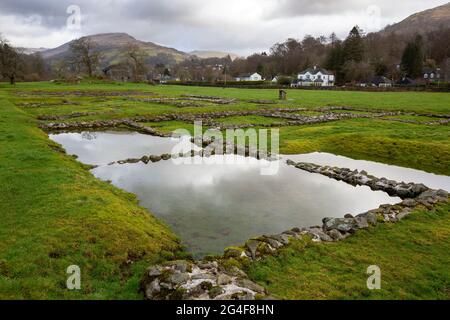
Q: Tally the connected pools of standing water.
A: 3